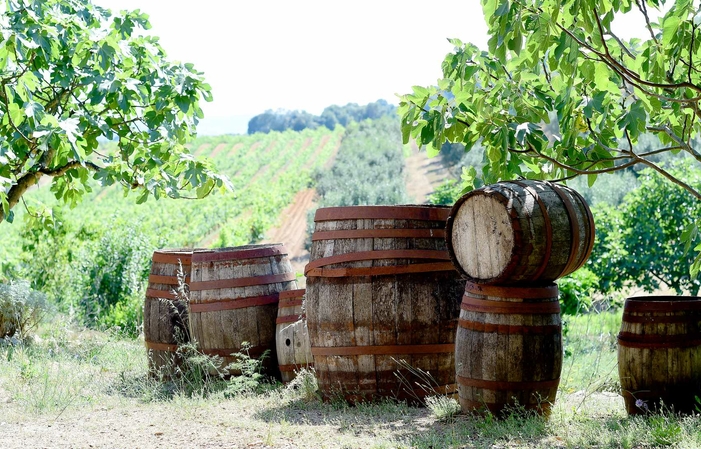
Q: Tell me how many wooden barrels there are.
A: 7